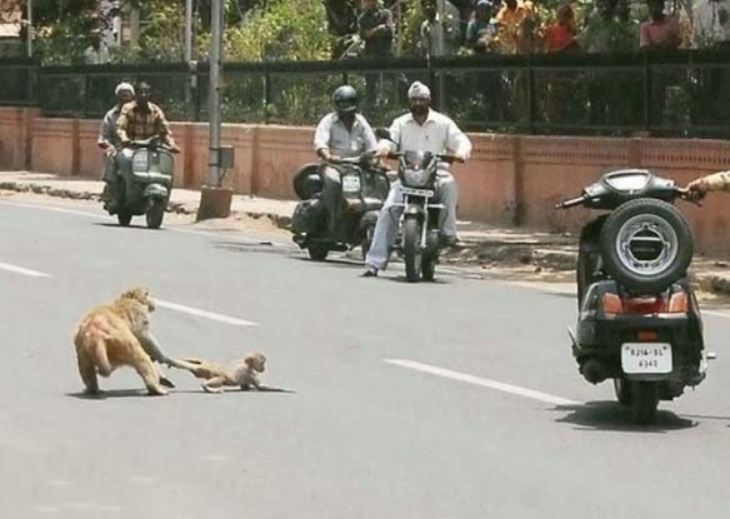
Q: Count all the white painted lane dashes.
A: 3